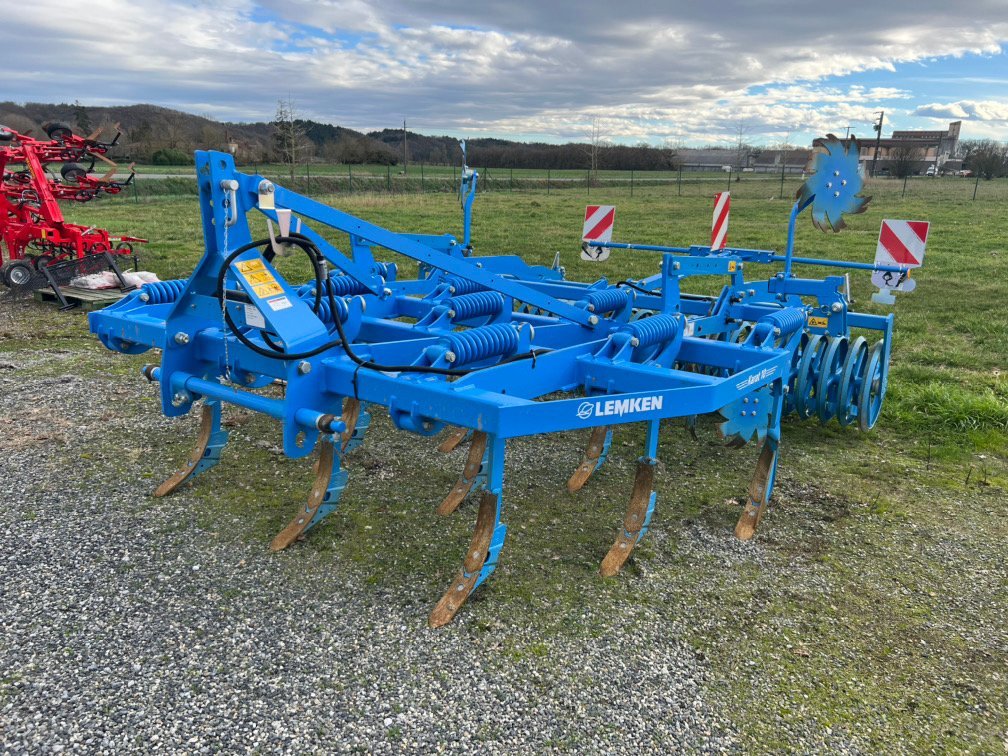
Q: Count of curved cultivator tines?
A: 9